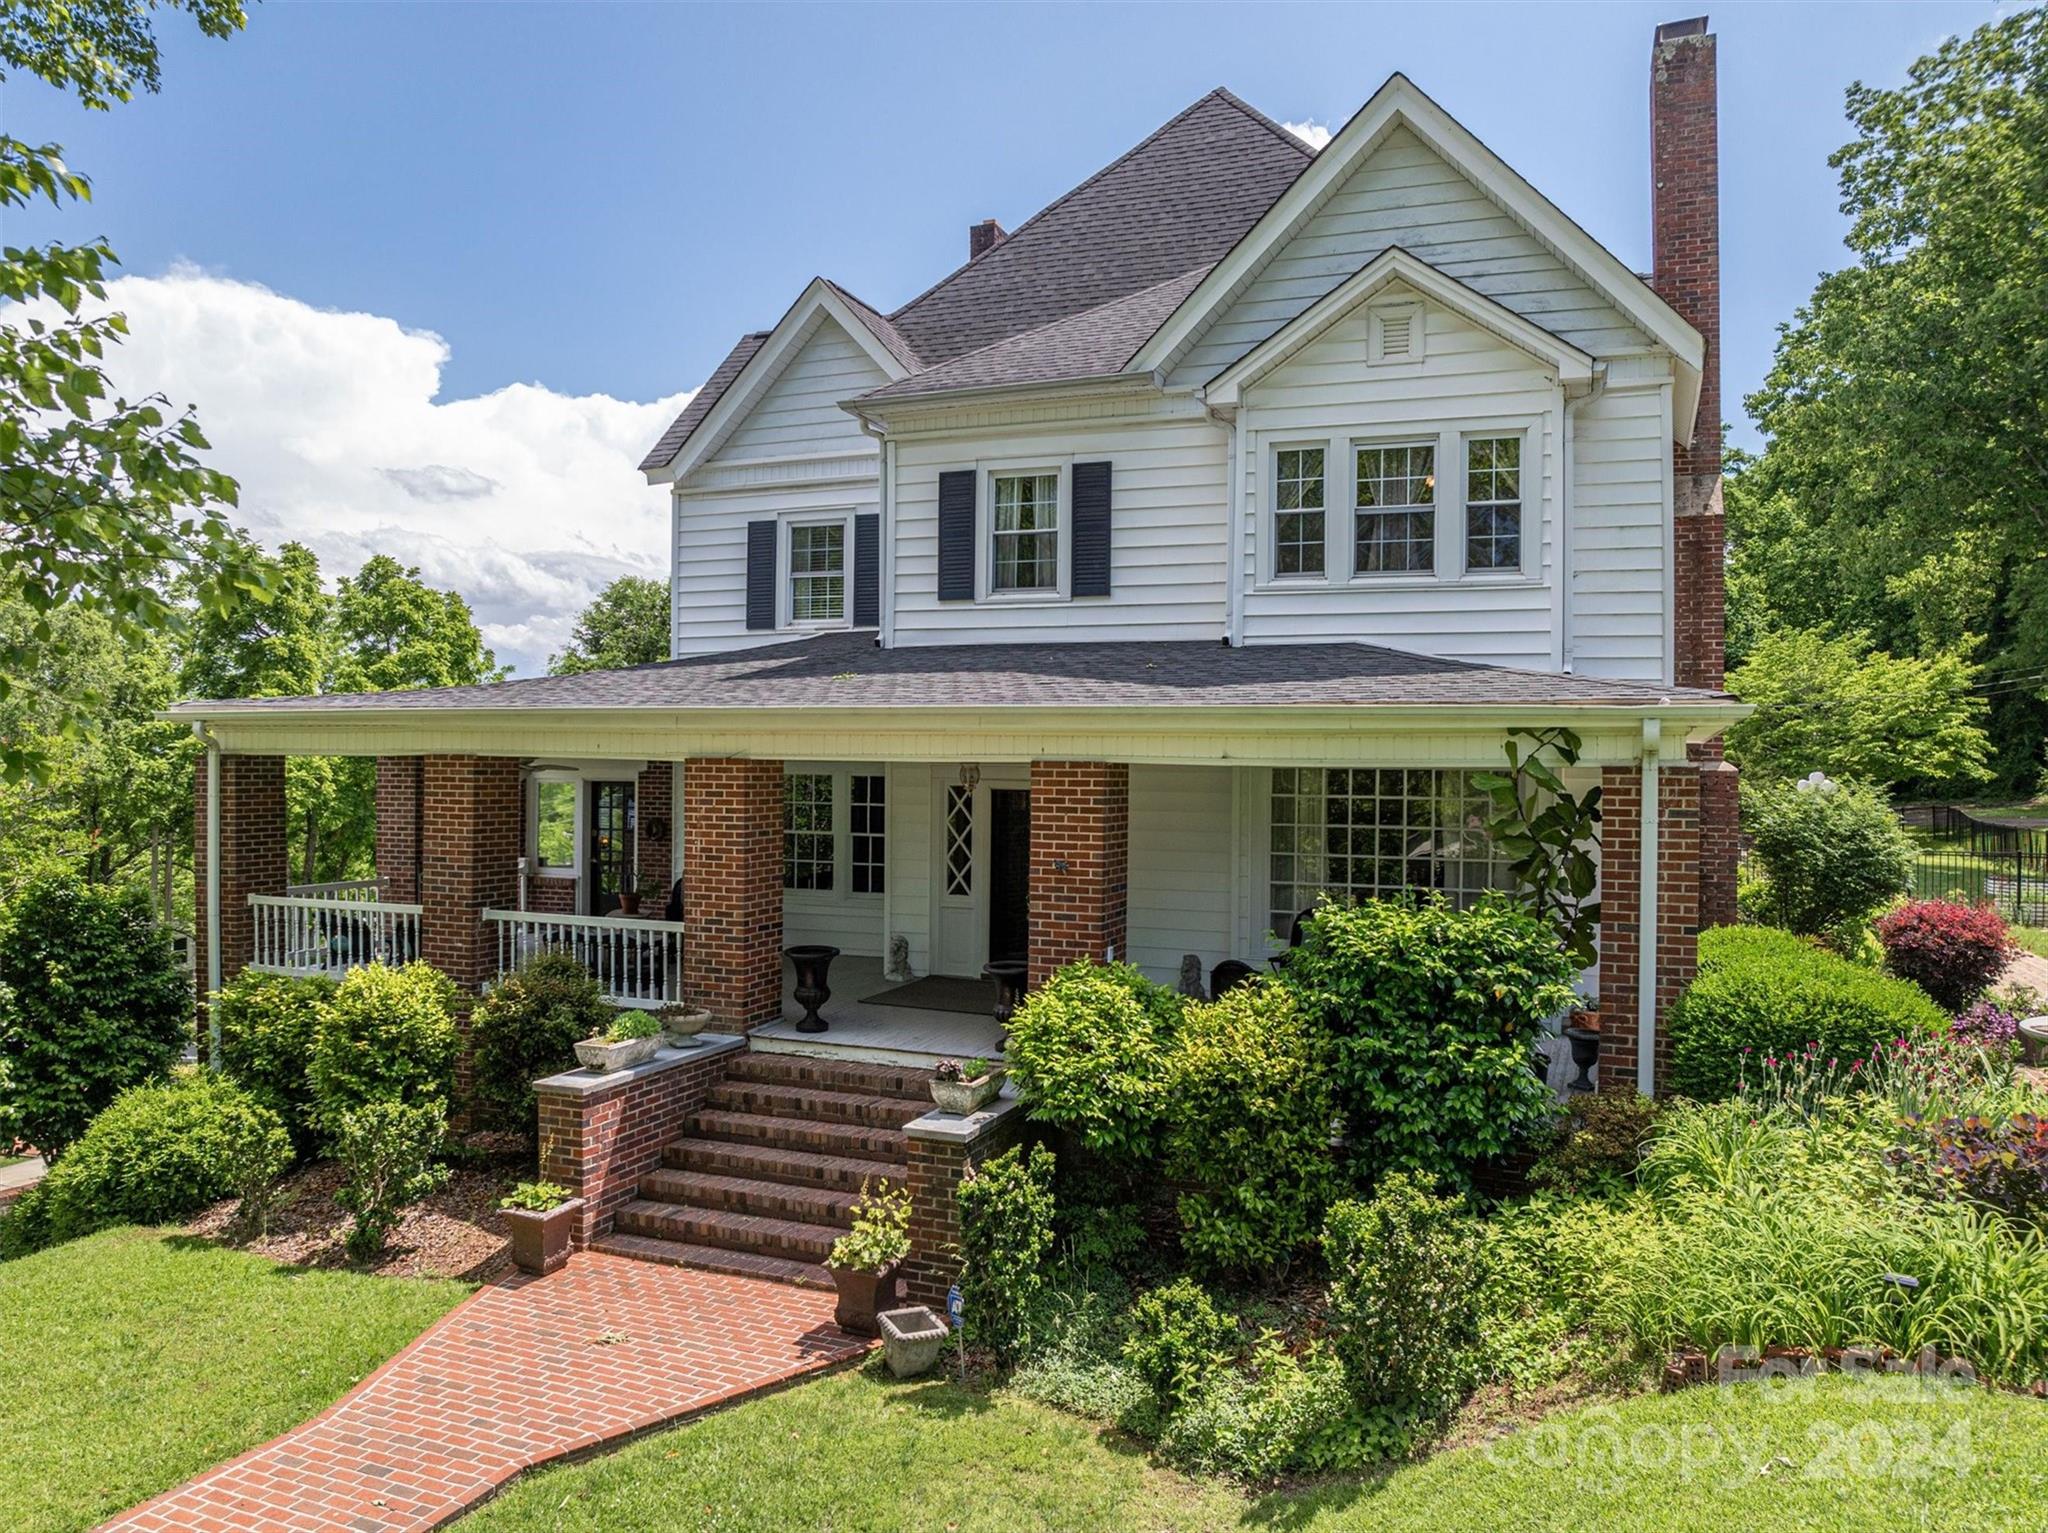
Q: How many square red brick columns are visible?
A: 6